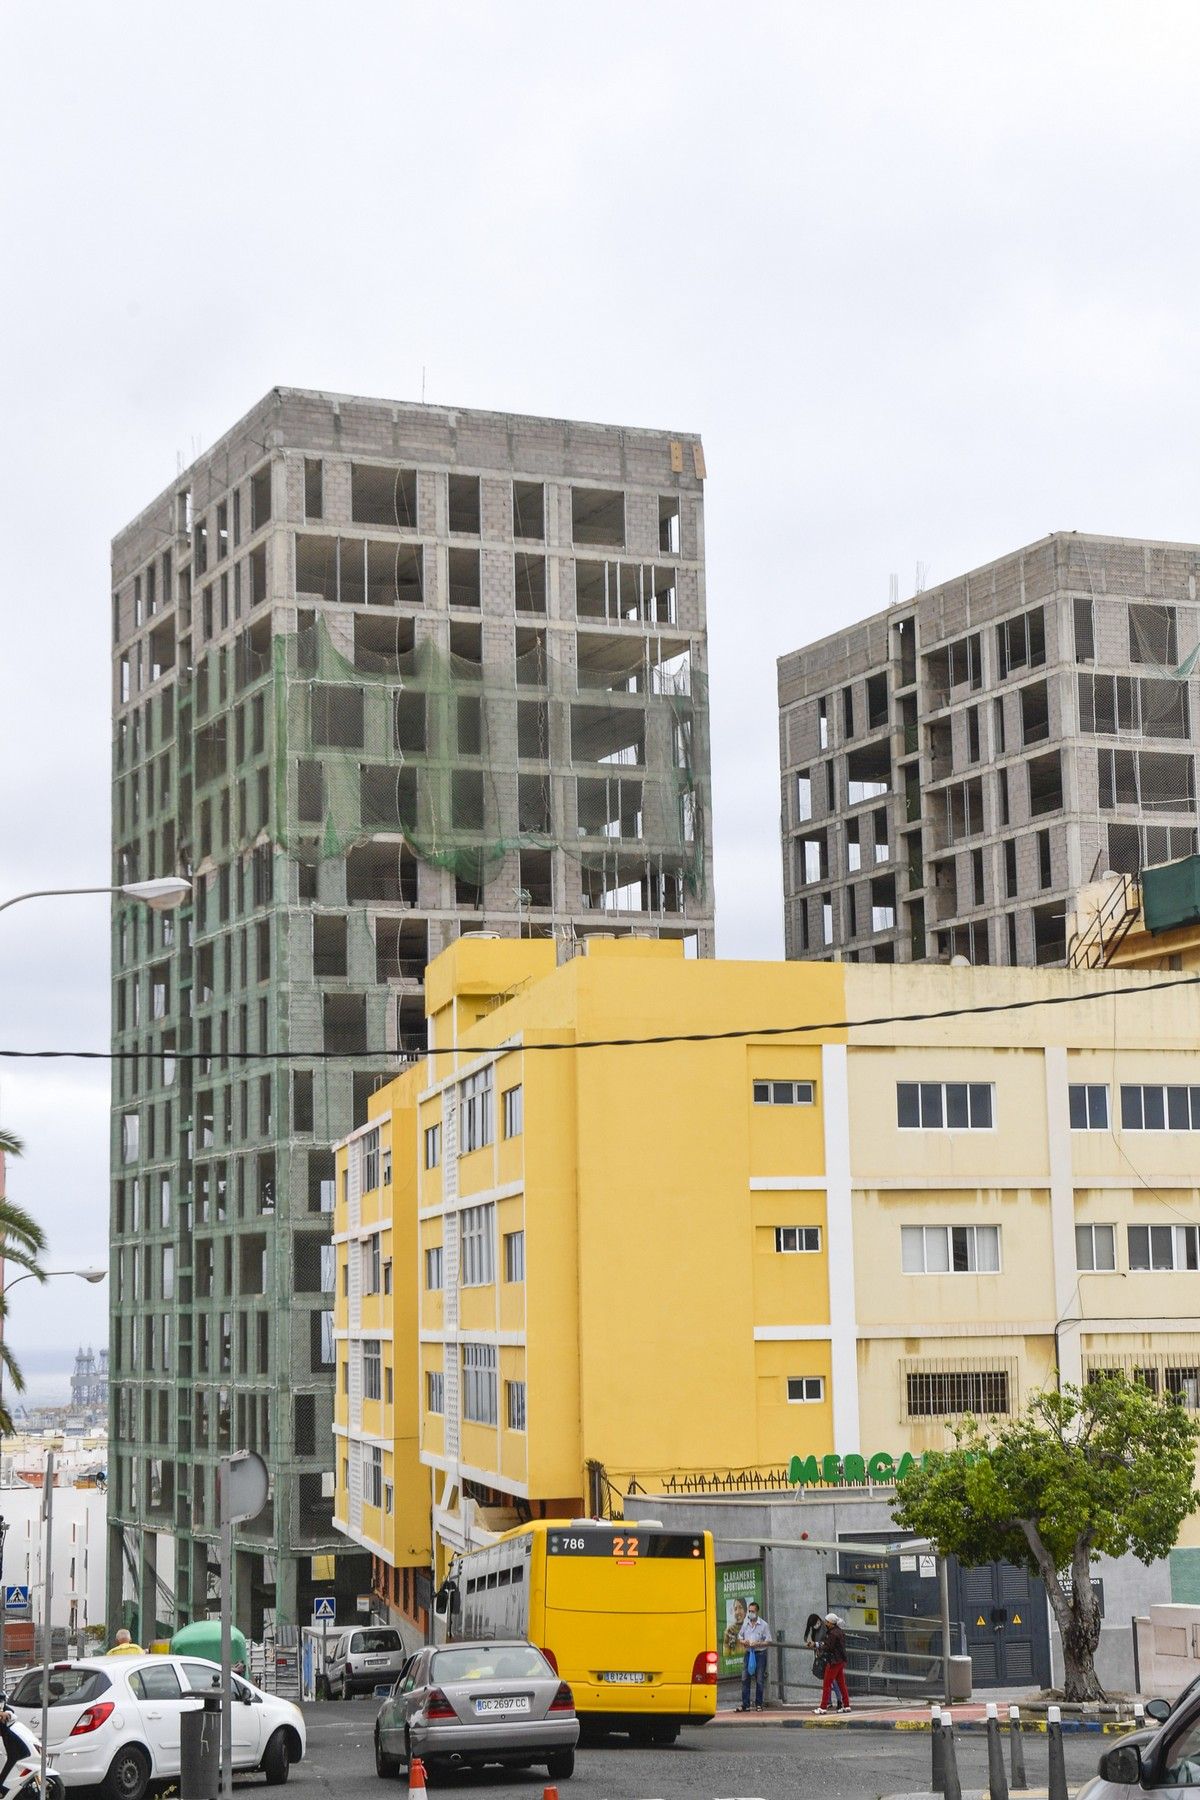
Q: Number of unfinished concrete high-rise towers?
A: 2